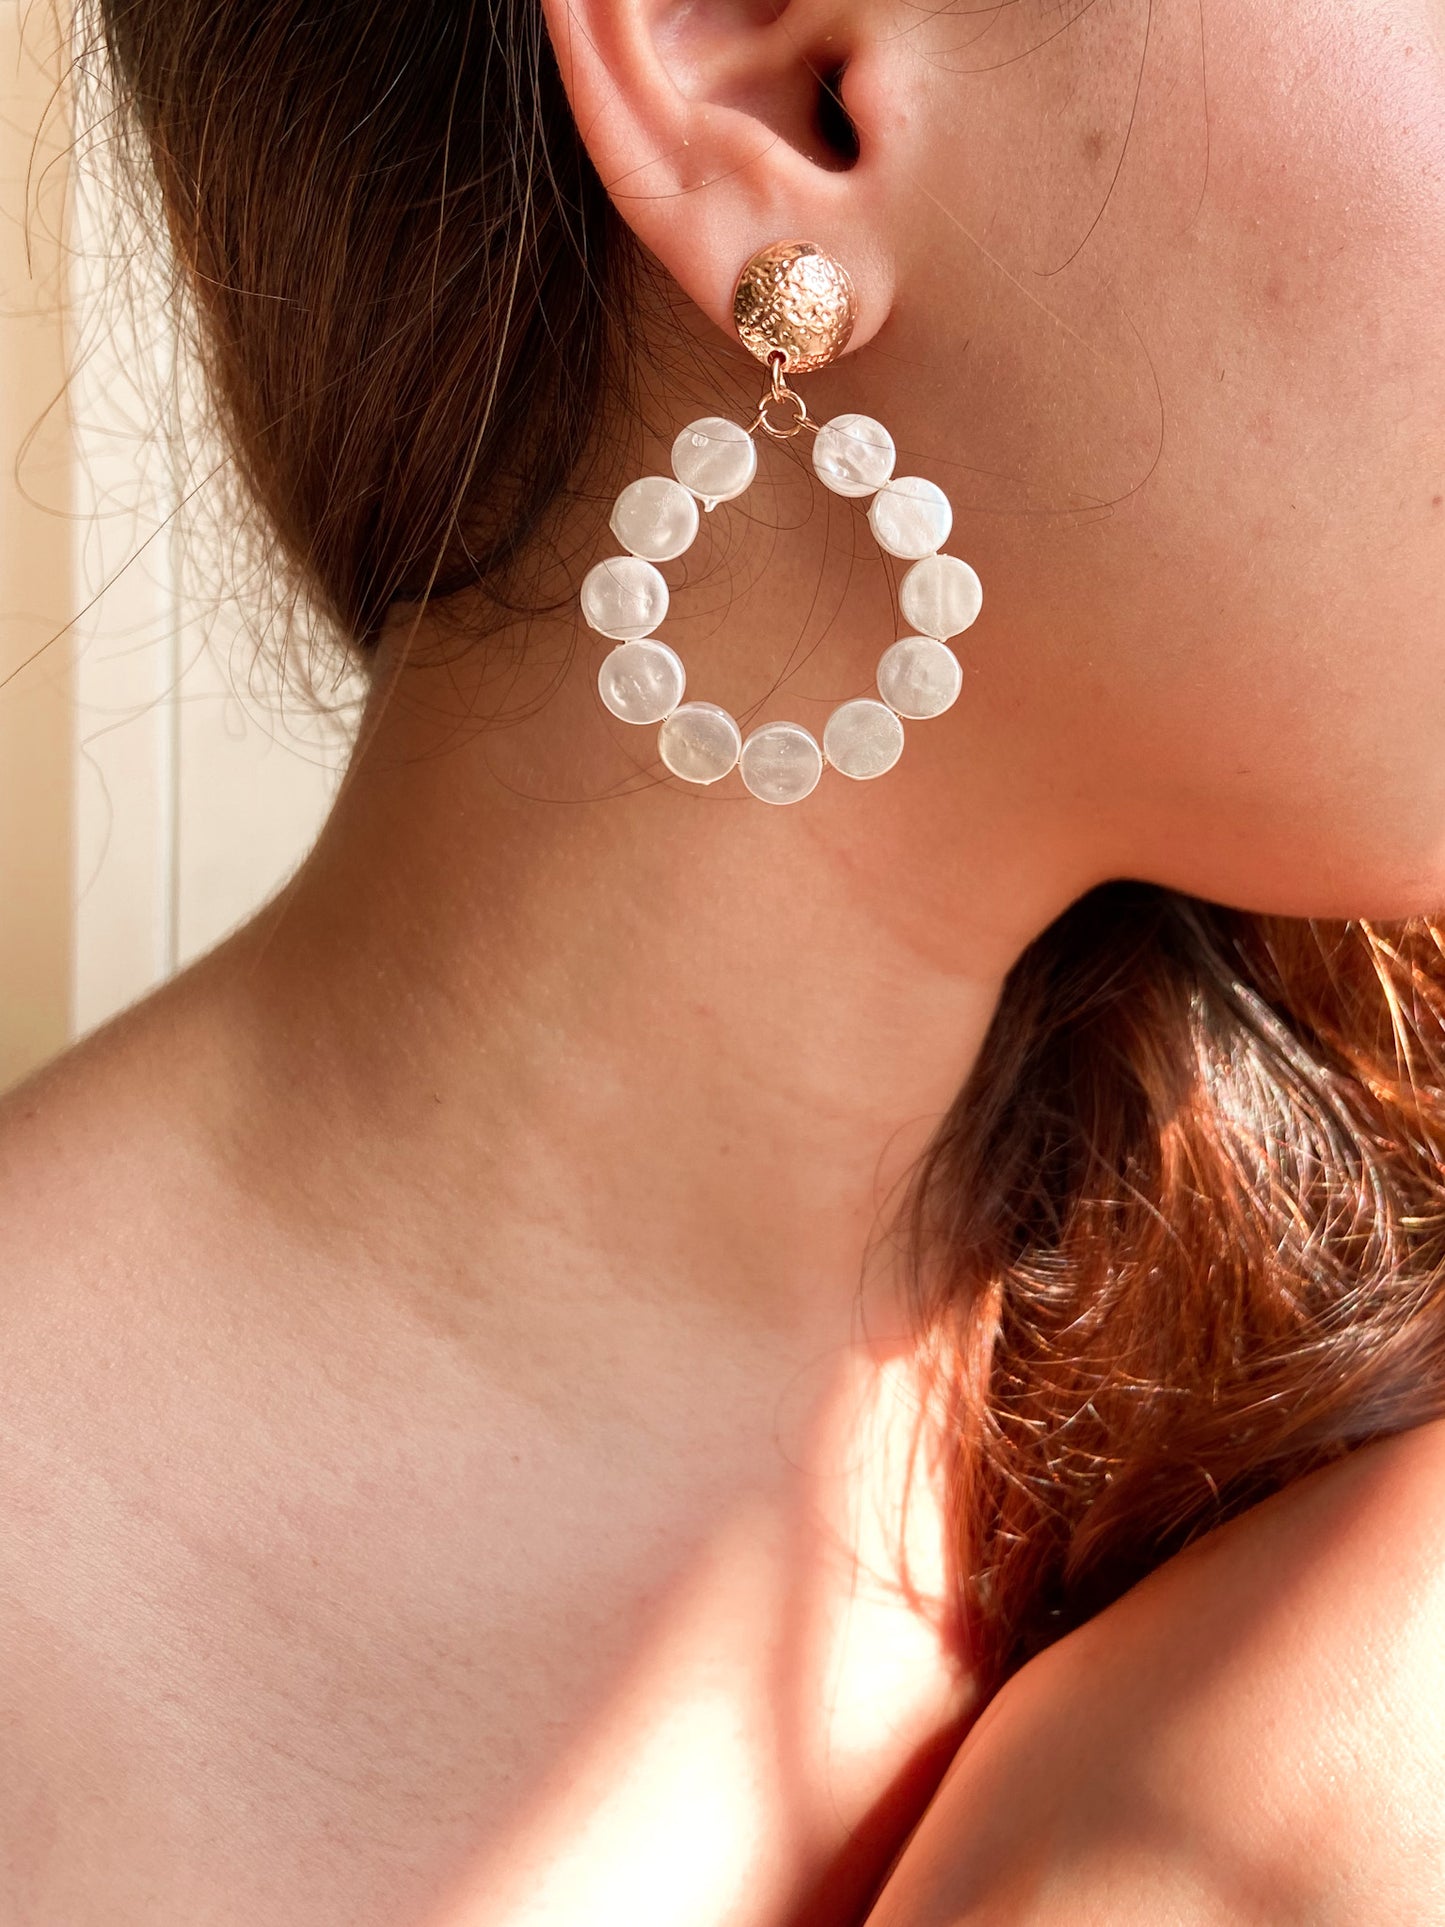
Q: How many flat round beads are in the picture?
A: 11